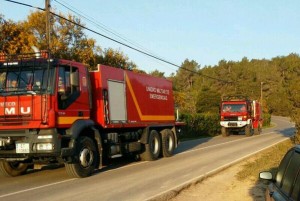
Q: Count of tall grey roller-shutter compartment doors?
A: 1